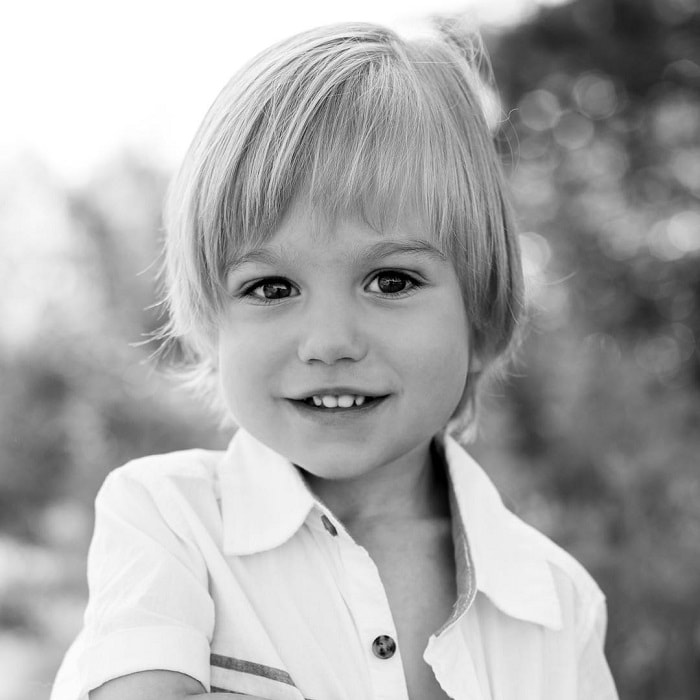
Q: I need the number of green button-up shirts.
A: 0